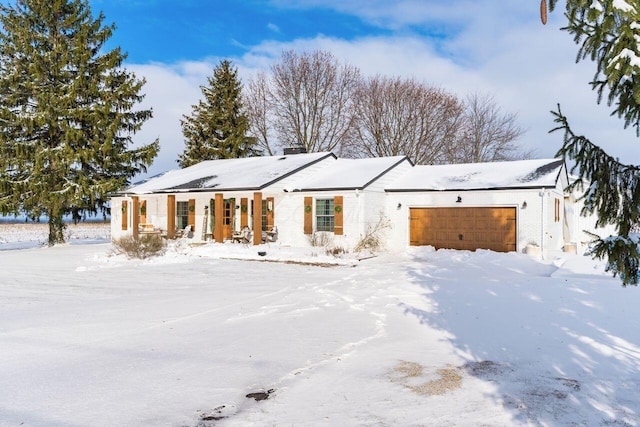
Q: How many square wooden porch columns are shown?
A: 4